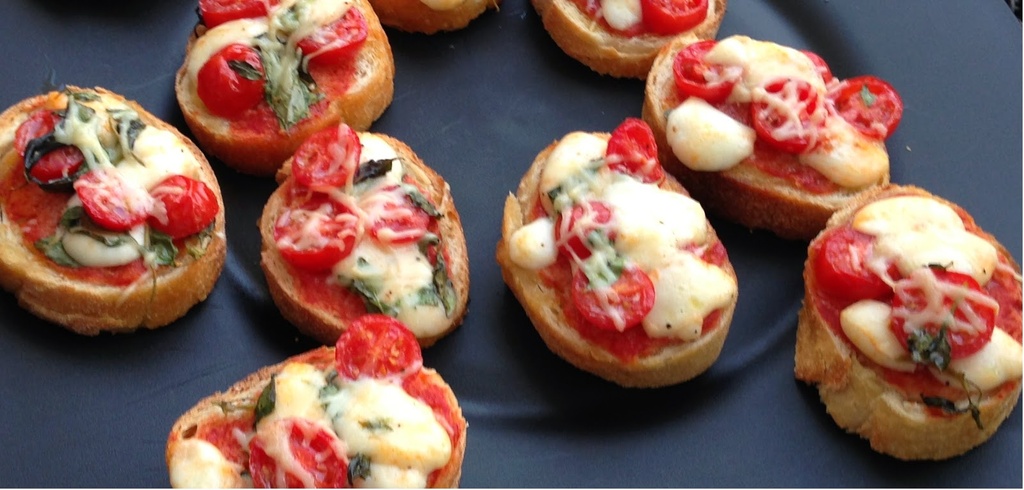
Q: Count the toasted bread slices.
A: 9